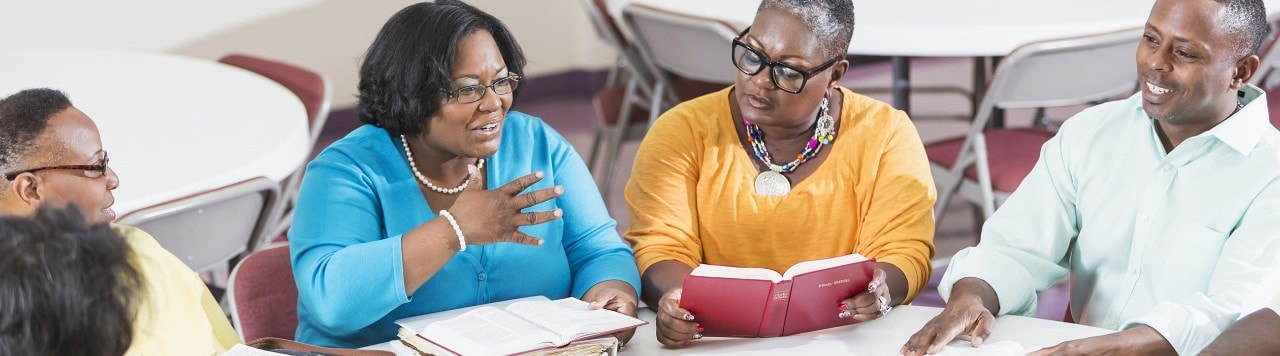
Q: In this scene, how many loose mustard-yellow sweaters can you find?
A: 1